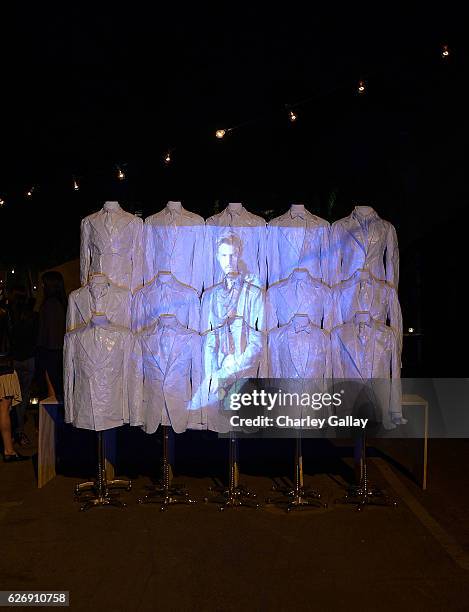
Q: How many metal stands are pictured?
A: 5